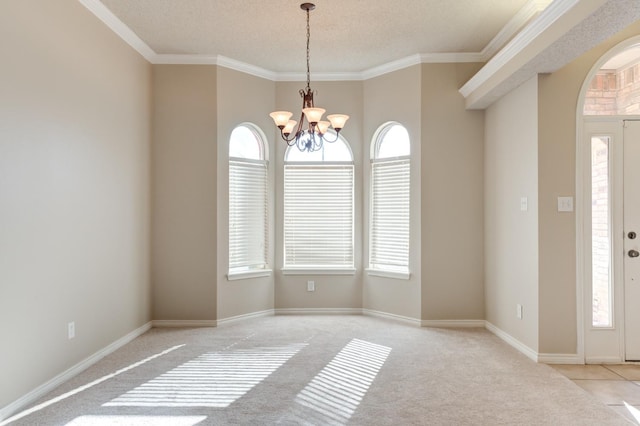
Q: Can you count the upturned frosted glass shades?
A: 5